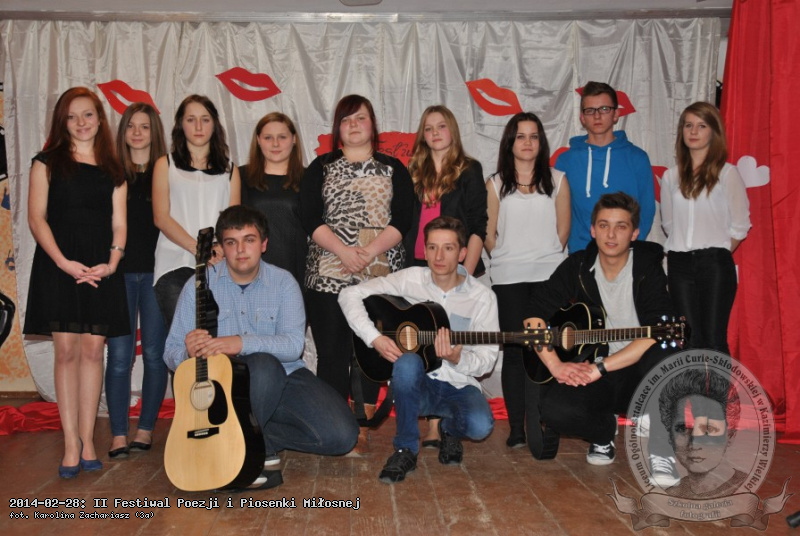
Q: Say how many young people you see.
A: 12